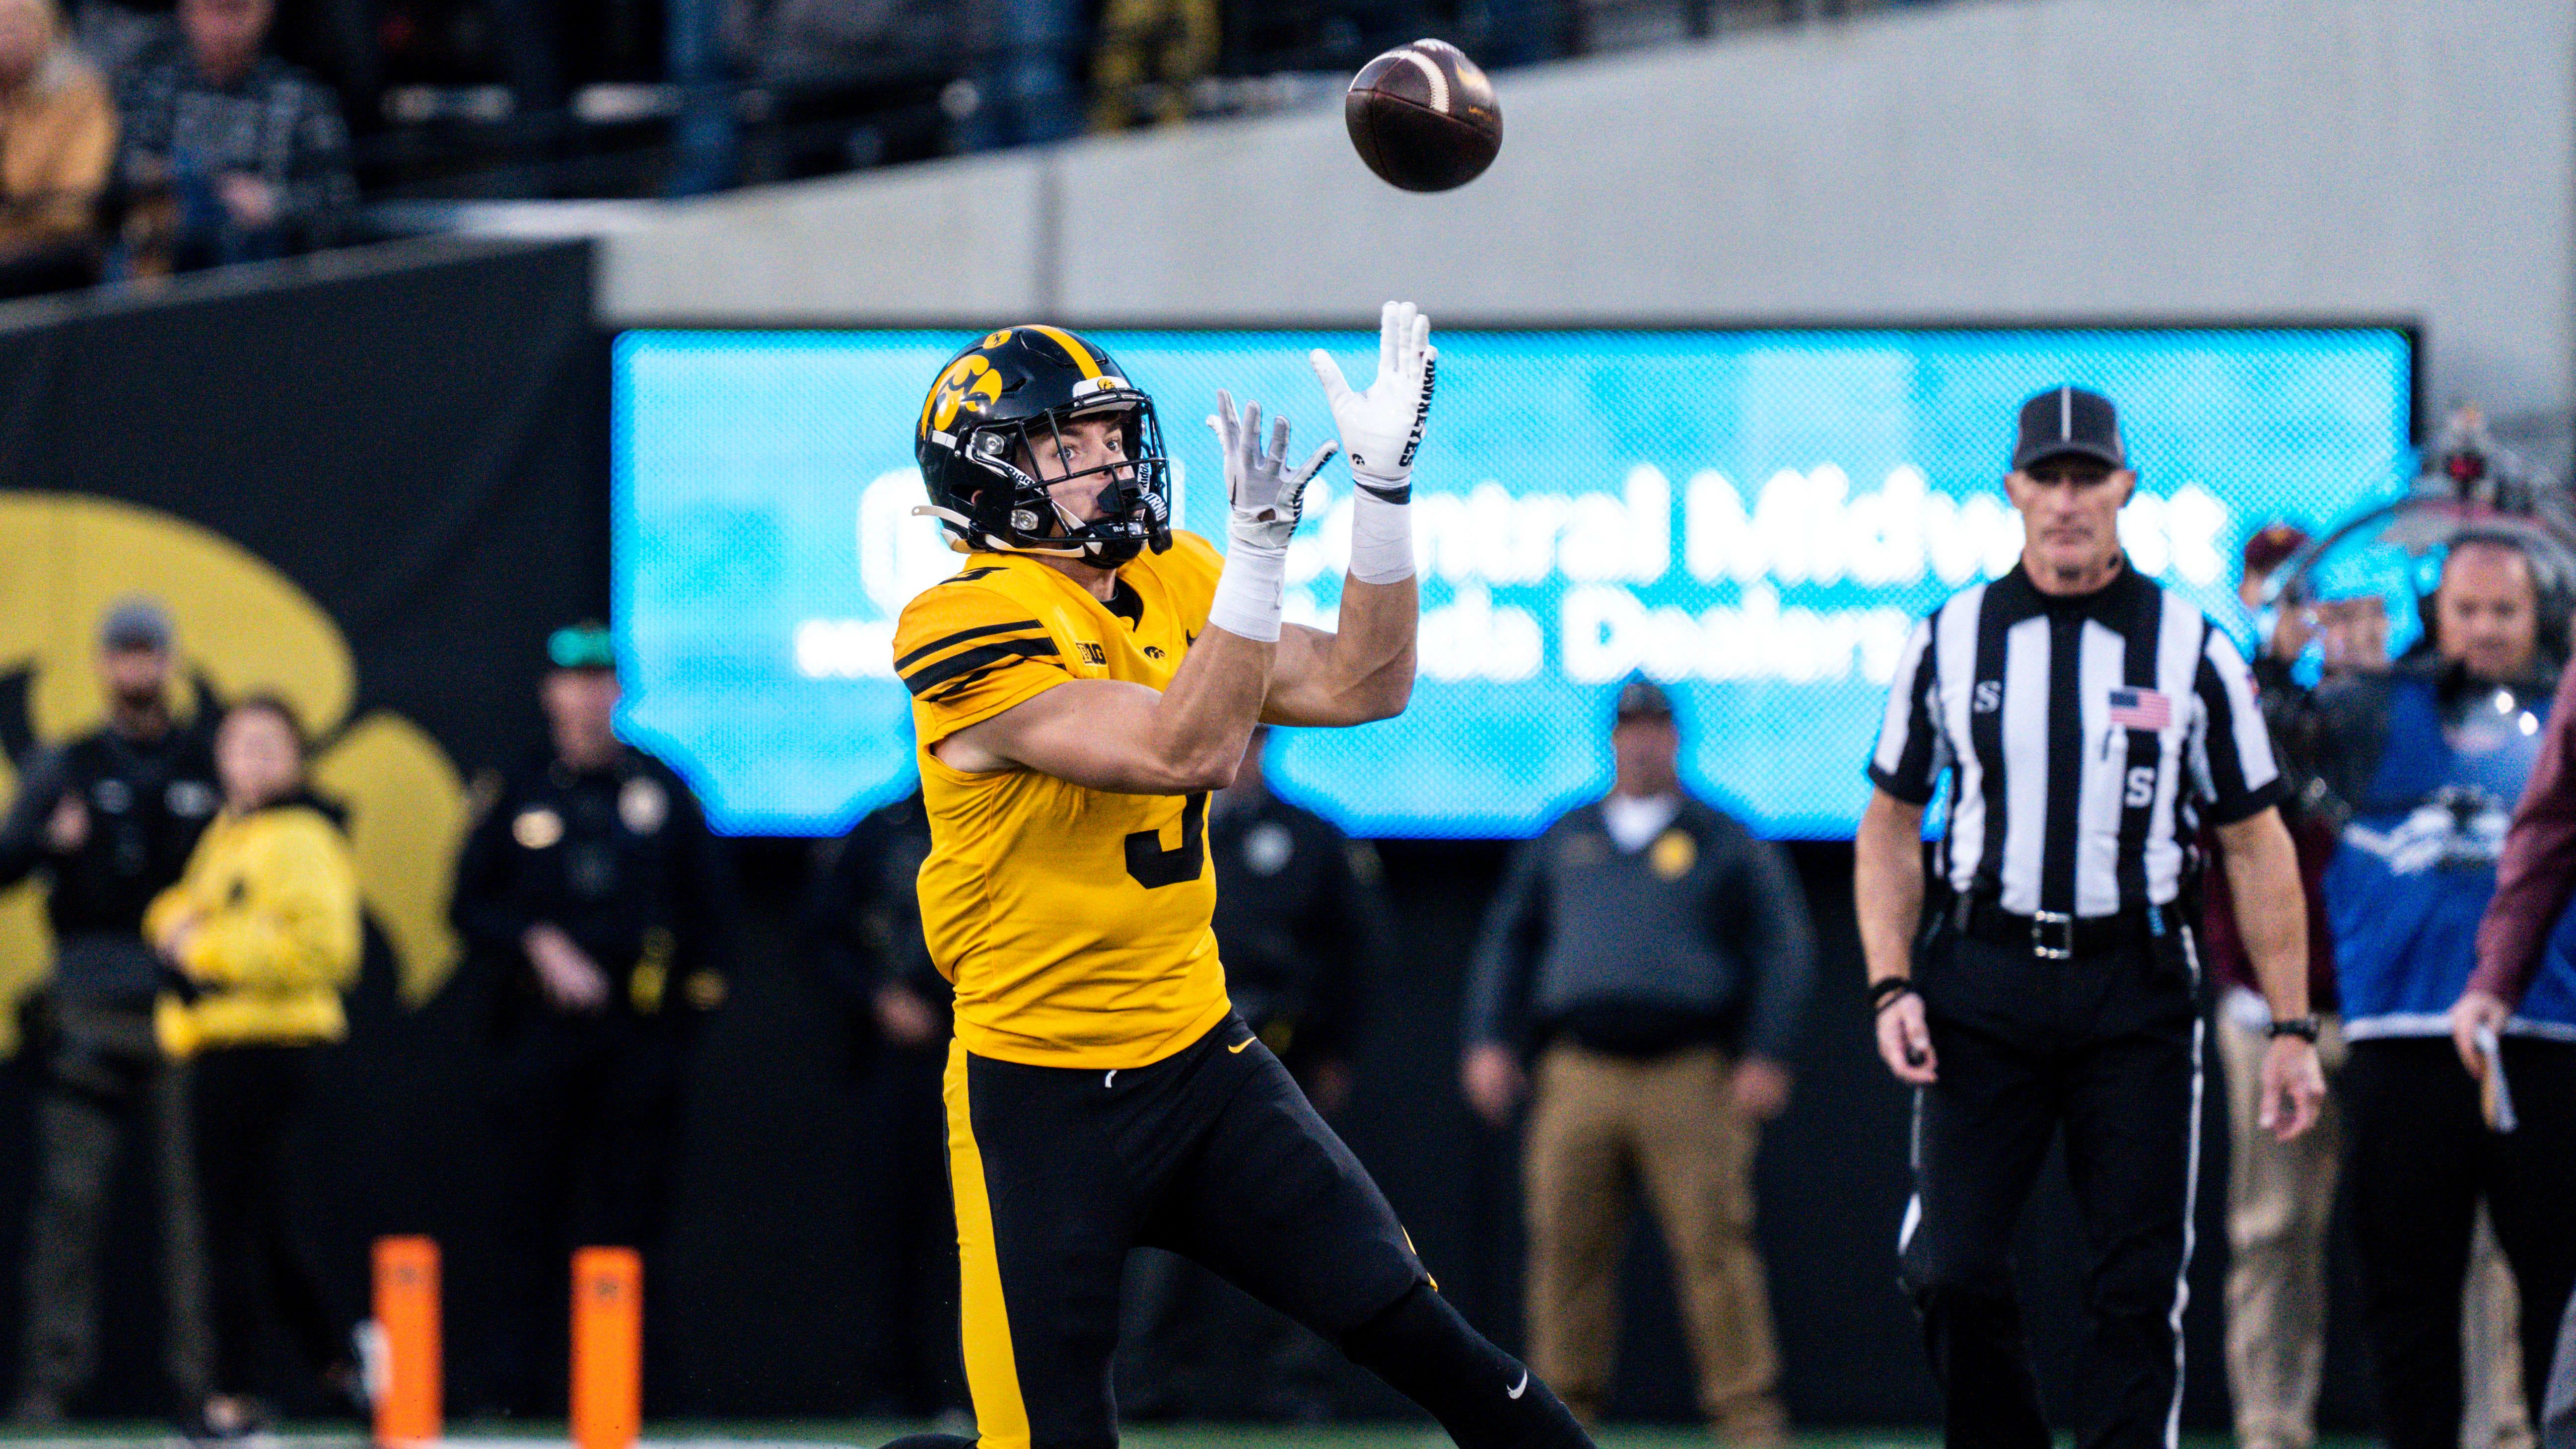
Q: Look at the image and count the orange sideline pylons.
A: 2